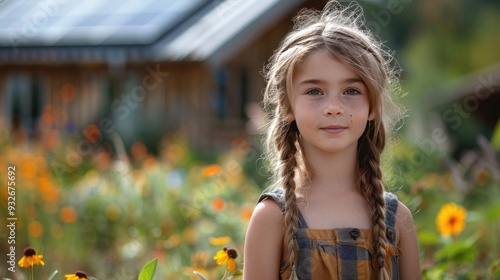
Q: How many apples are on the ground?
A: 0